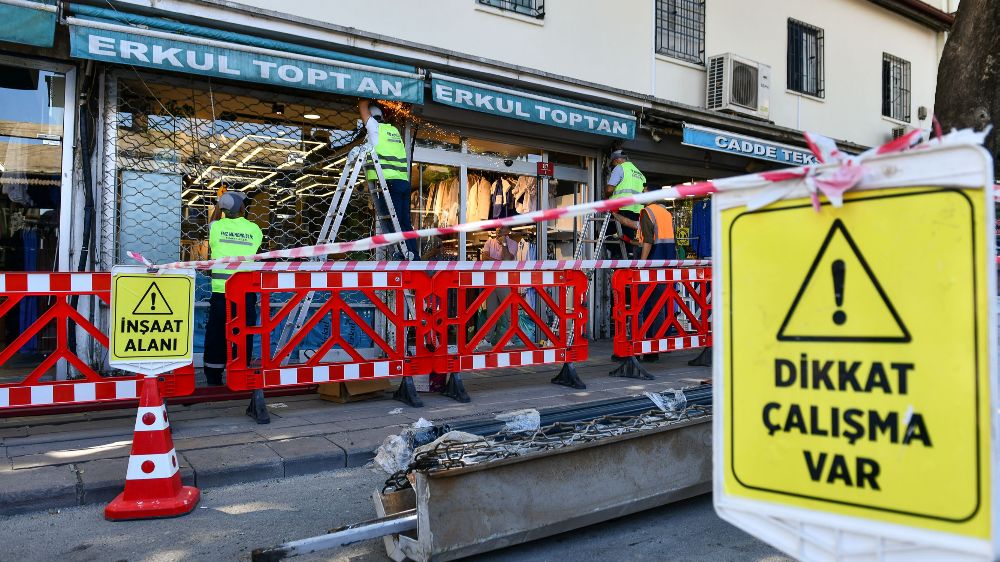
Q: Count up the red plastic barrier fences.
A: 4